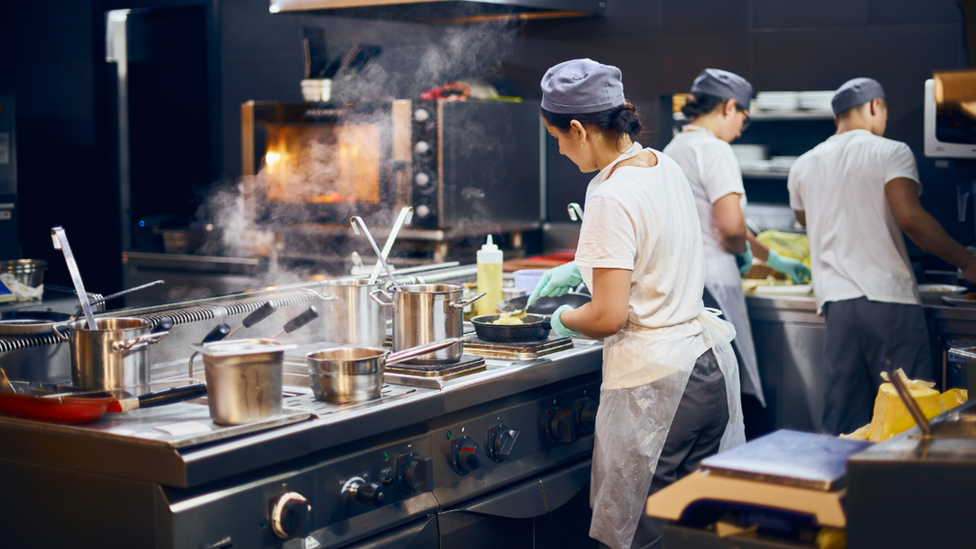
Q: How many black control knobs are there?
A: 7